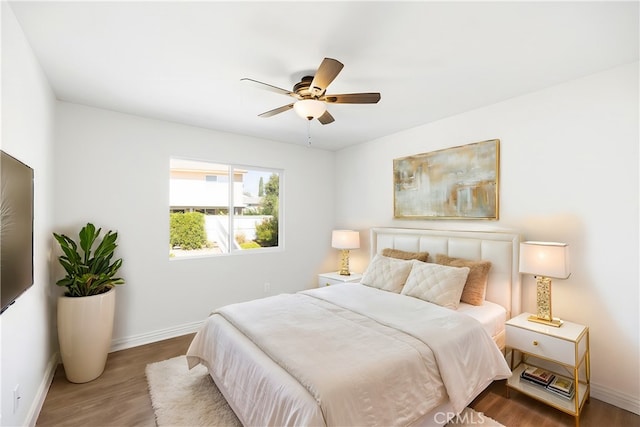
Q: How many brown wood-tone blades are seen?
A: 5